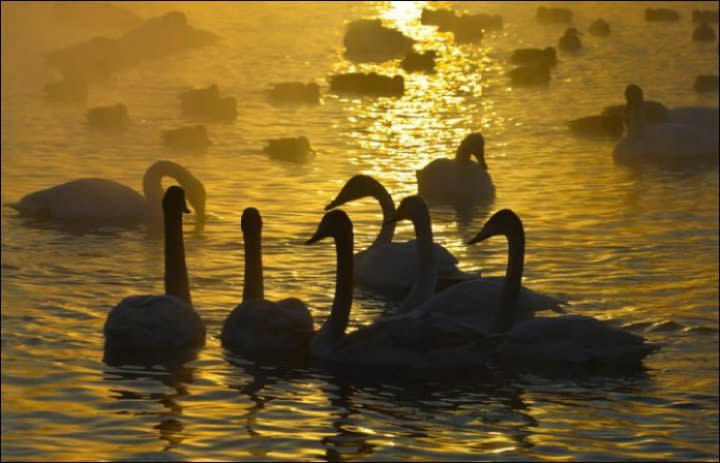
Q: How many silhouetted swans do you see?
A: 9